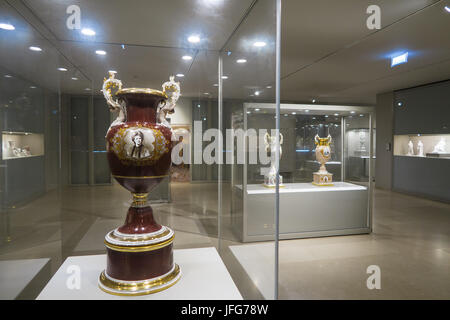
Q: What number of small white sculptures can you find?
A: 3